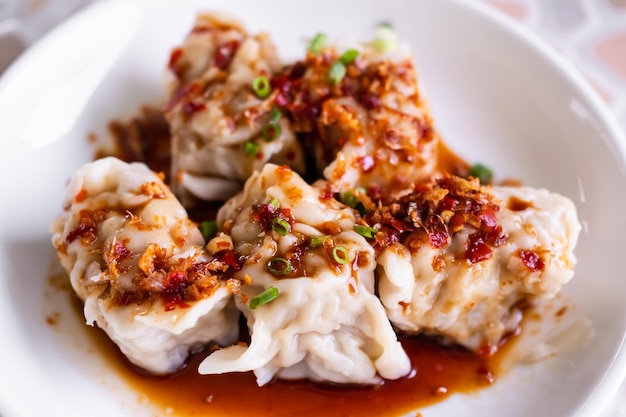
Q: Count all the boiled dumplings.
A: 5